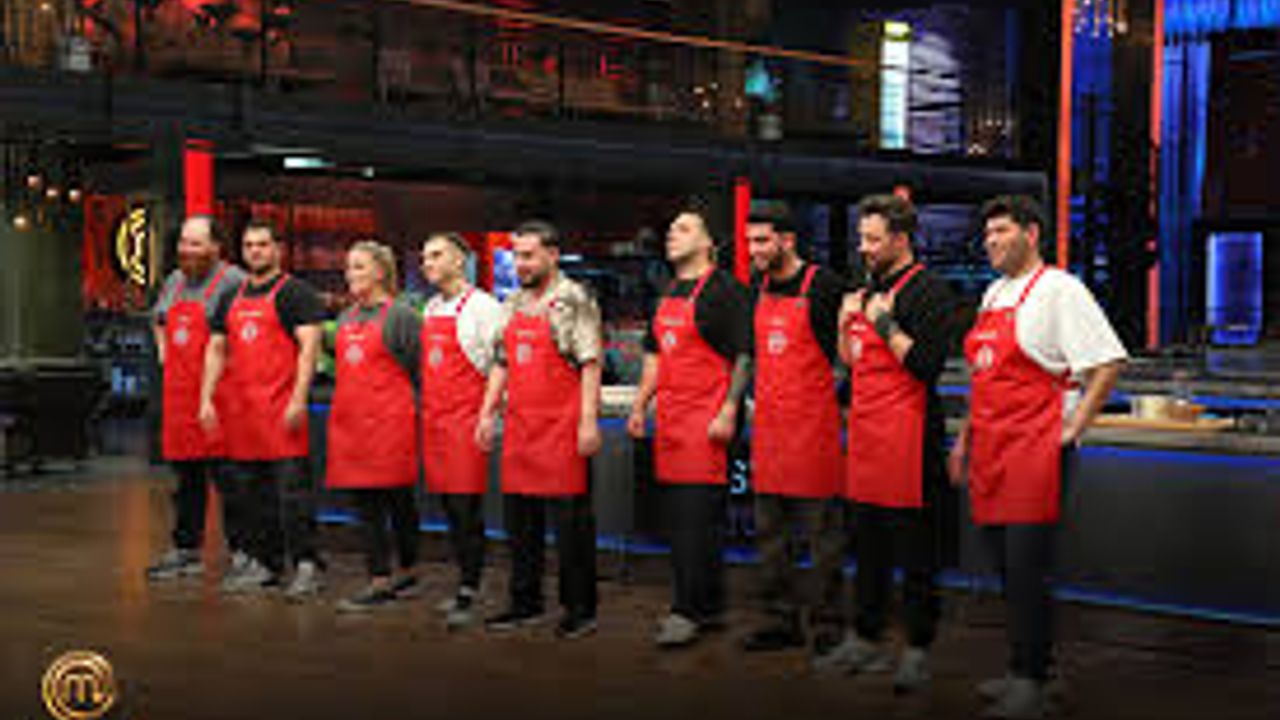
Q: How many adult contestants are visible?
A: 9